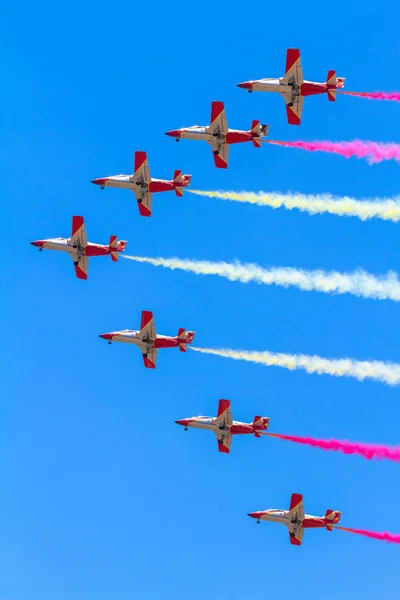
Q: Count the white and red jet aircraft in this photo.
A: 7